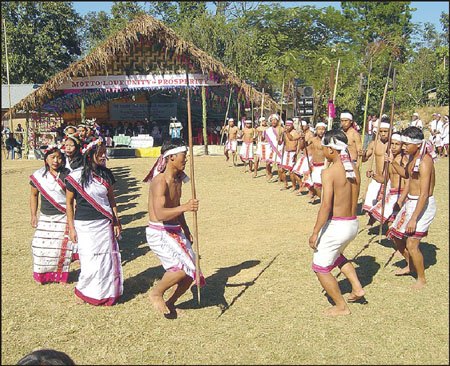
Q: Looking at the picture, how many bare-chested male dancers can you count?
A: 13